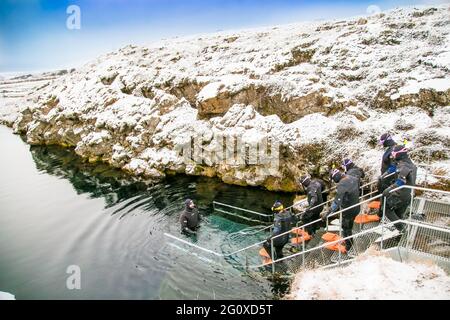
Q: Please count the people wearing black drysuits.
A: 7